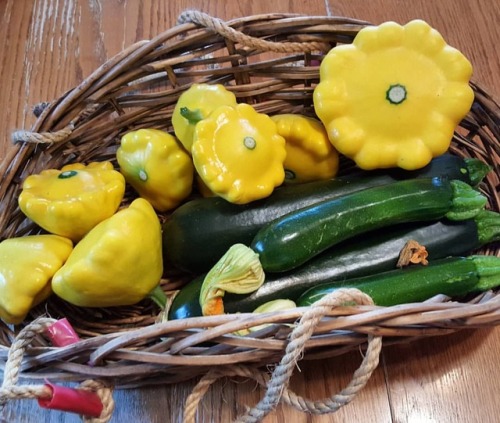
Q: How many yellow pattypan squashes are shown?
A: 8